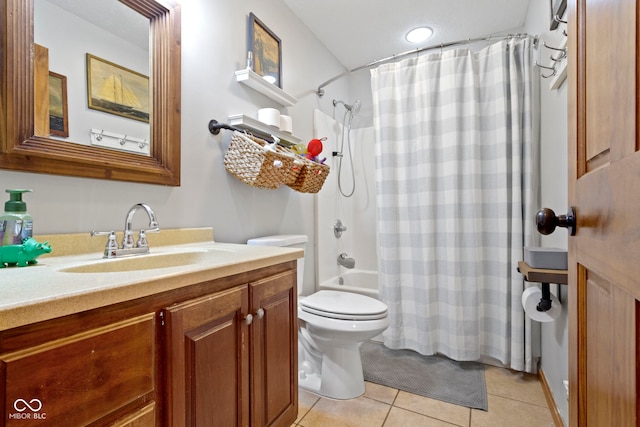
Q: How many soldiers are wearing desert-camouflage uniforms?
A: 0